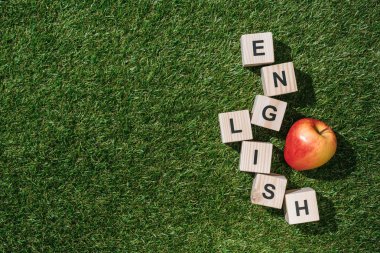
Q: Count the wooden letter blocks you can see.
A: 7